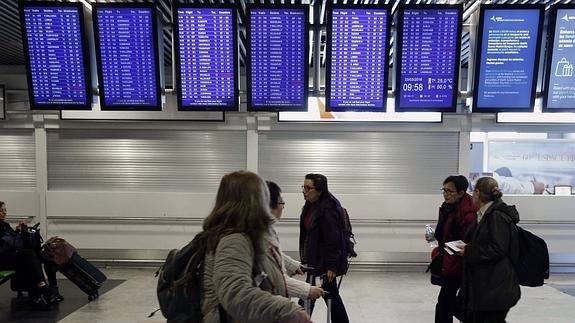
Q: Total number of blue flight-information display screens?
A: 6